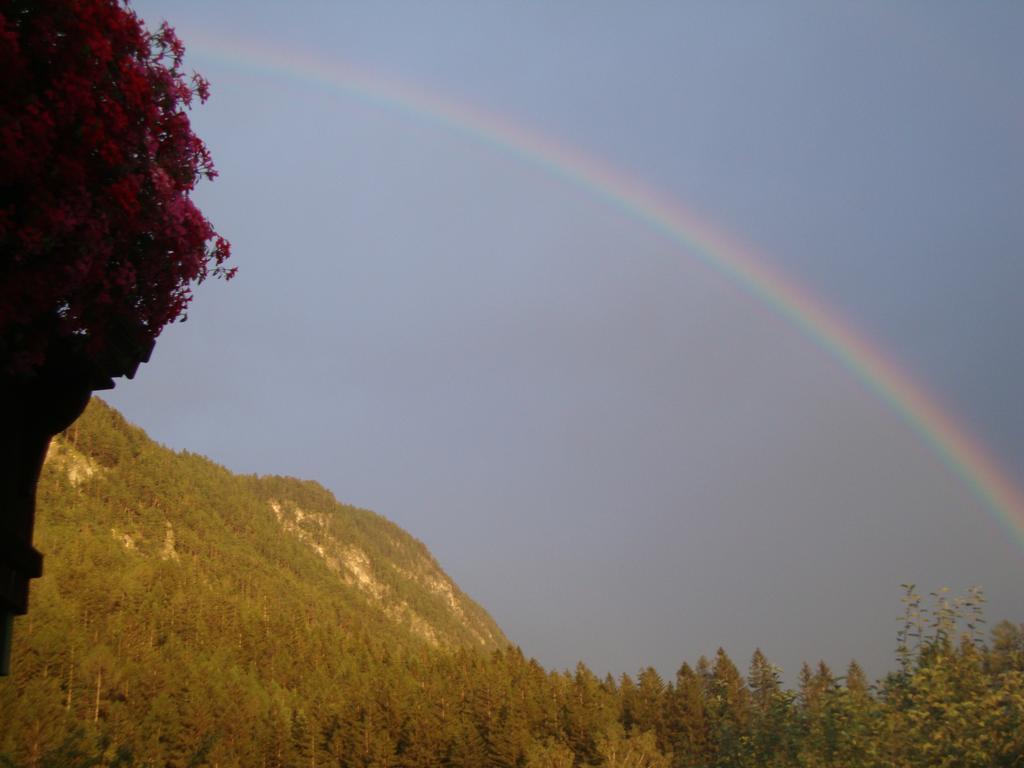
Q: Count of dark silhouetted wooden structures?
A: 1